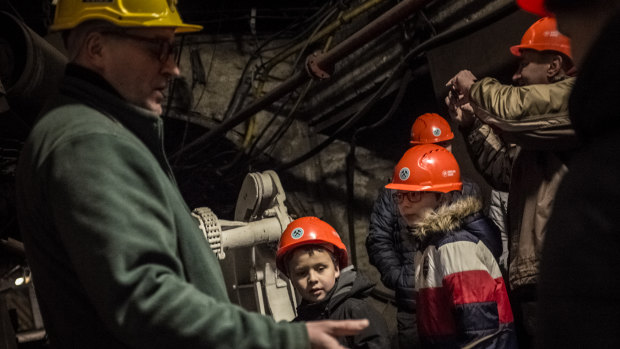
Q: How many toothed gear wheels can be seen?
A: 1